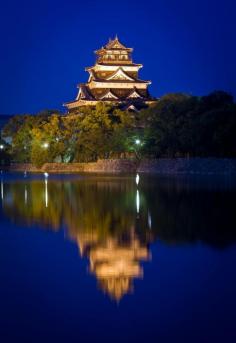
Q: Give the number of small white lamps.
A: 3